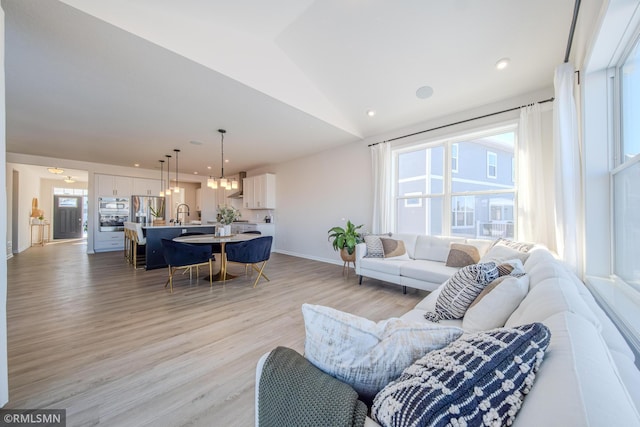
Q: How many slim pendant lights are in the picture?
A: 3